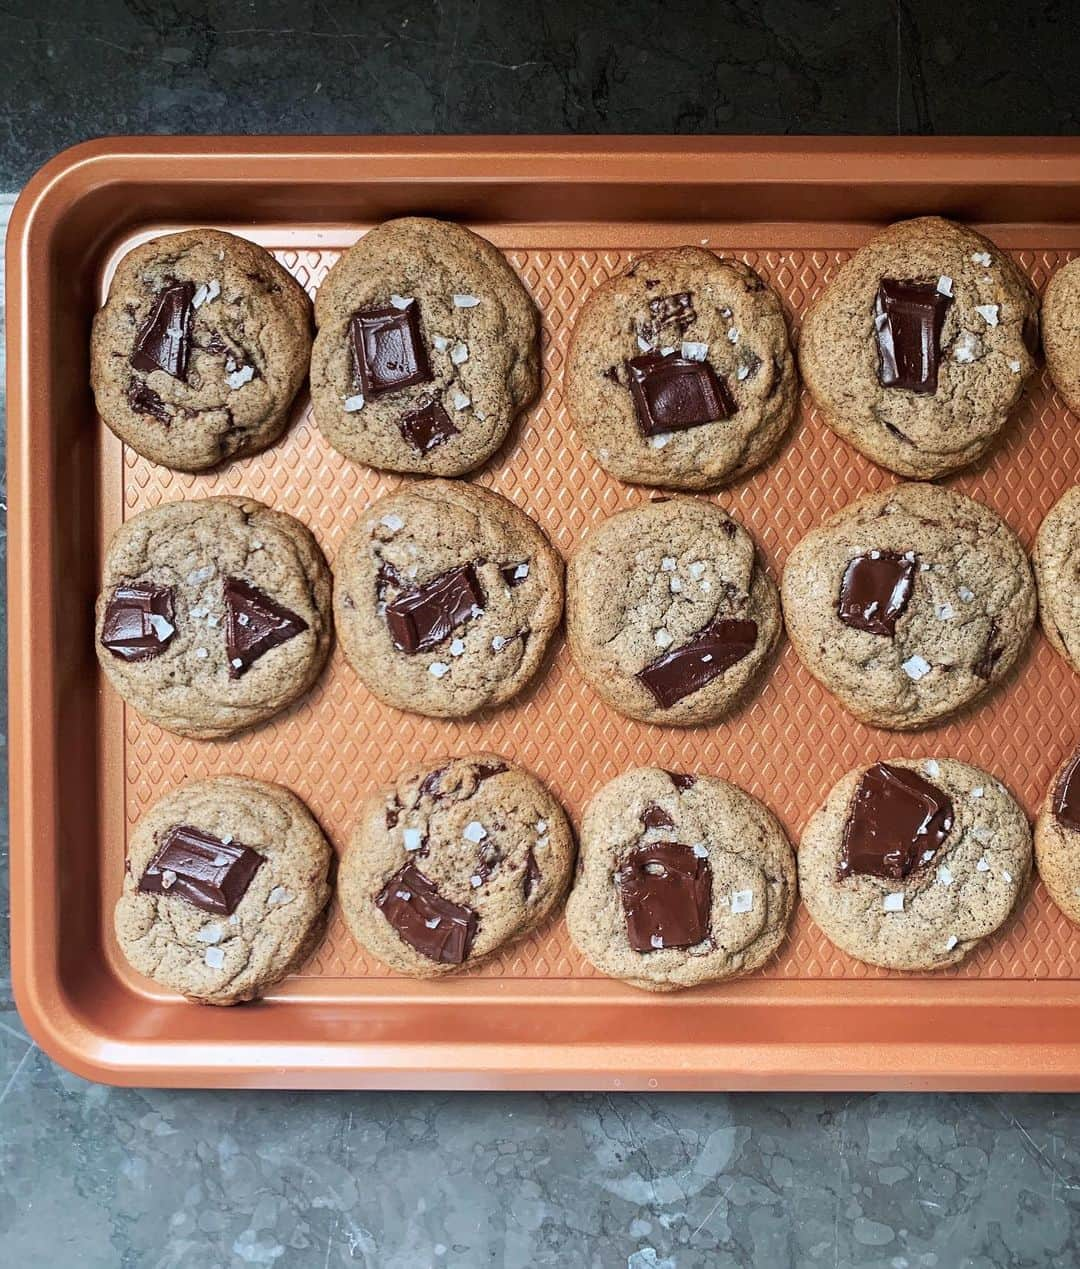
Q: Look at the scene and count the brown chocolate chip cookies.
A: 15